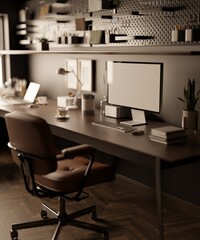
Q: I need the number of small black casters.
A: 4